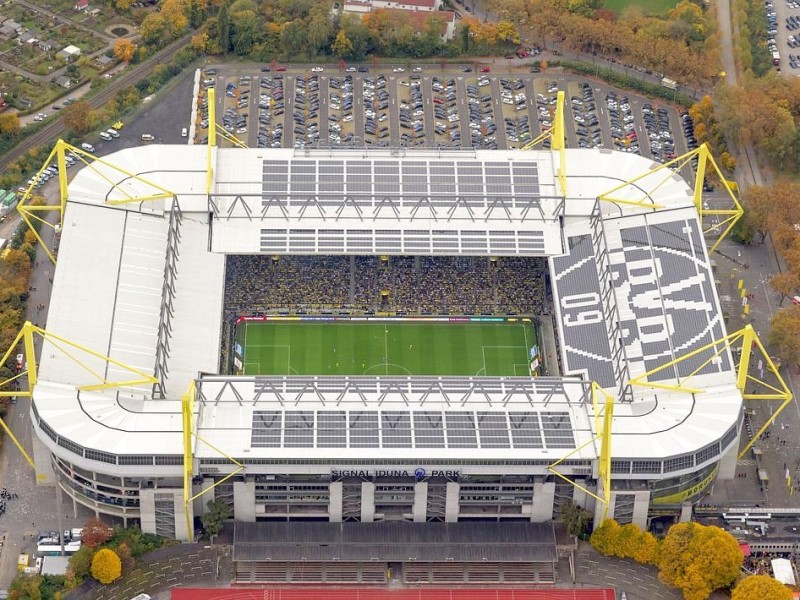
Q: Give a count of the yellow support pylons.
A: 8